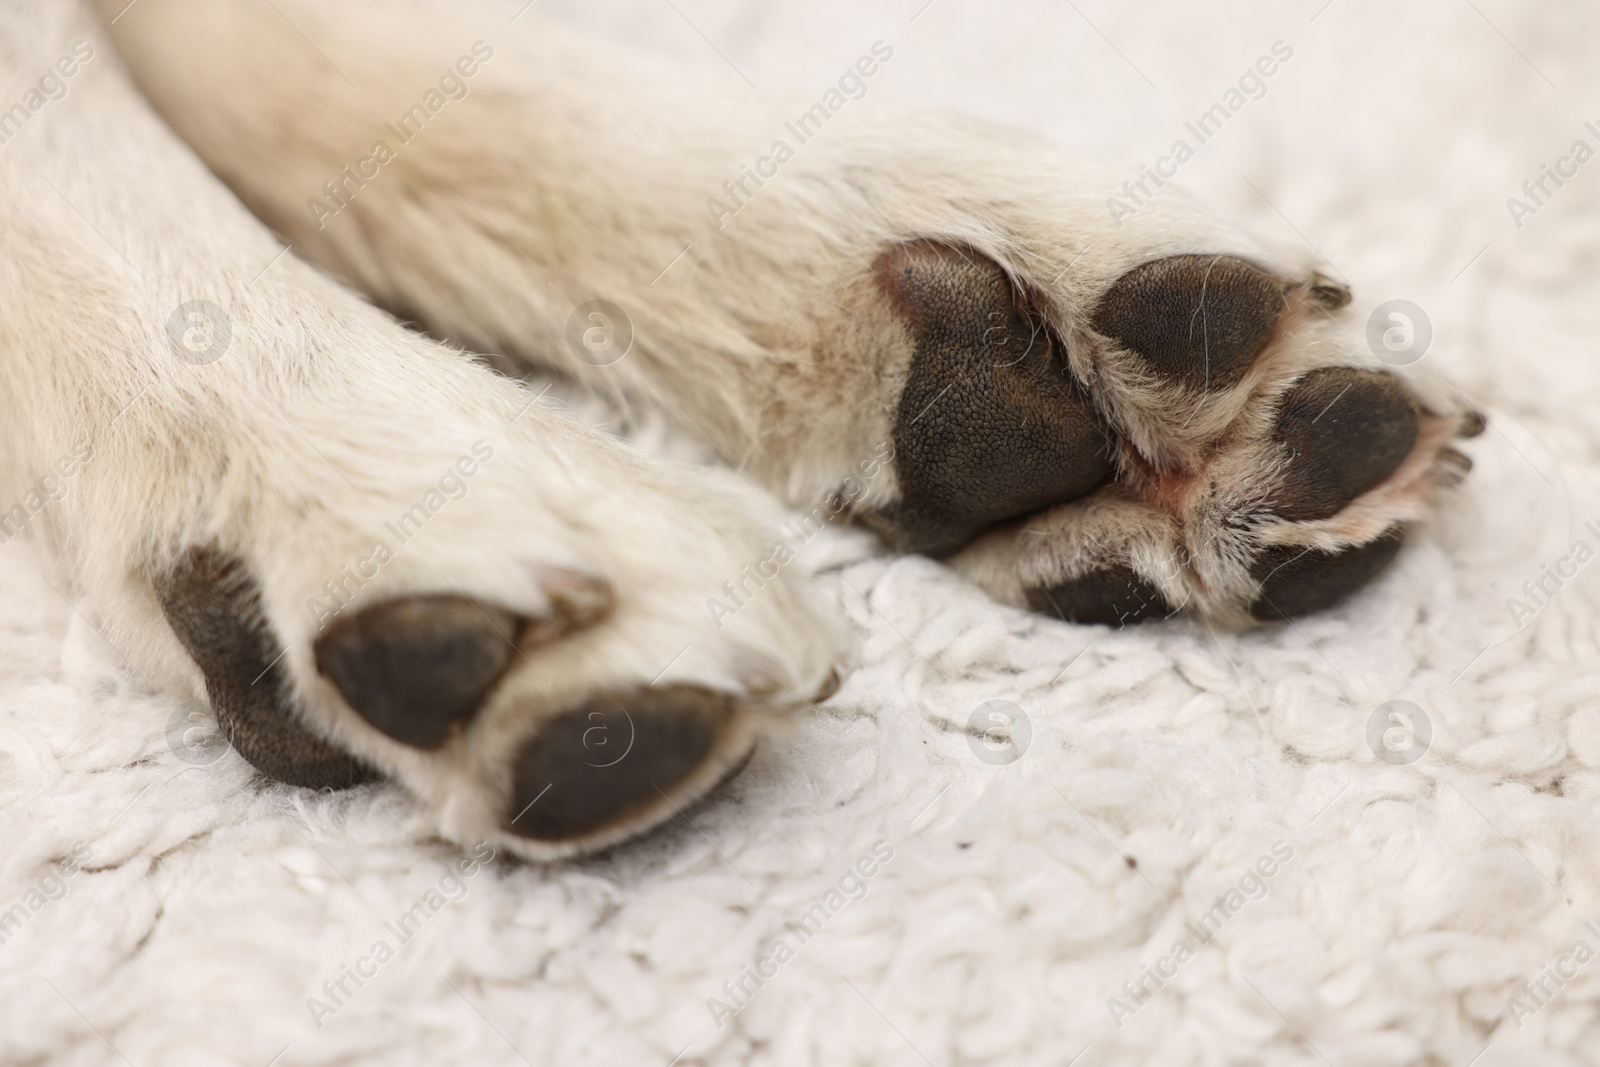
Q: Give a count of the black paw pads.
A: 8